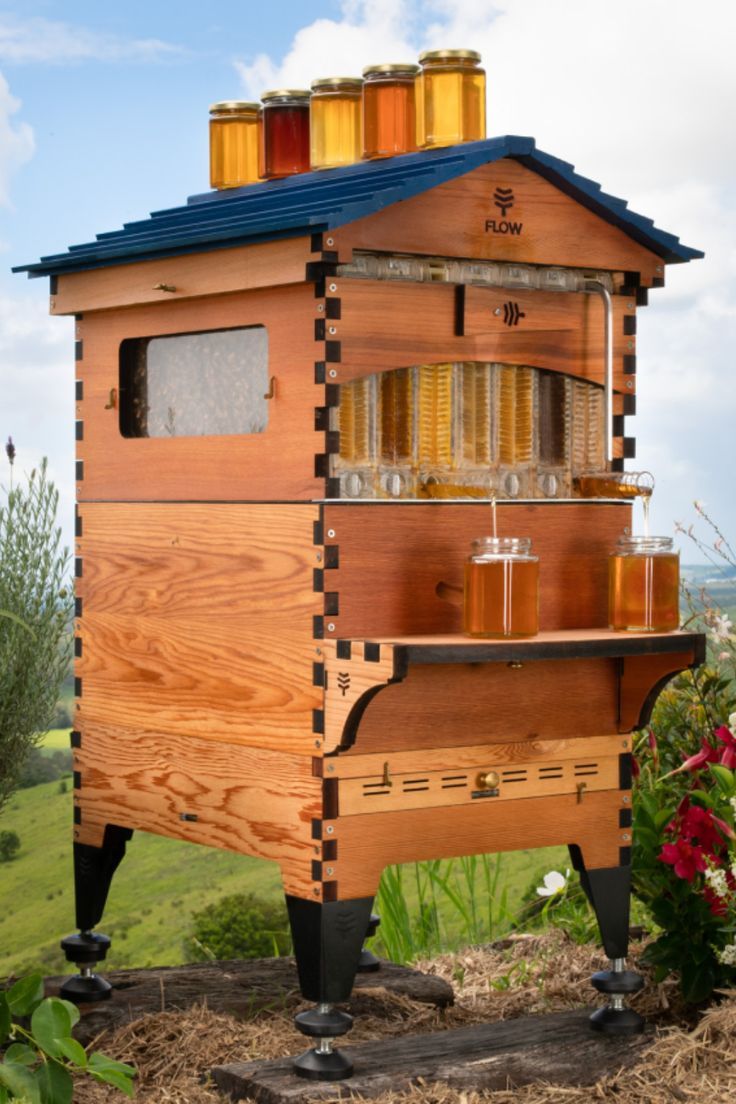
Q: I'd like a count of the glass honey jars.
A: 7